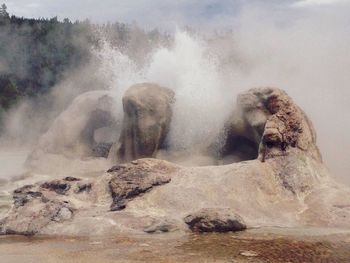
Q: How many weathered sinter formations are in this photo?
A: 3